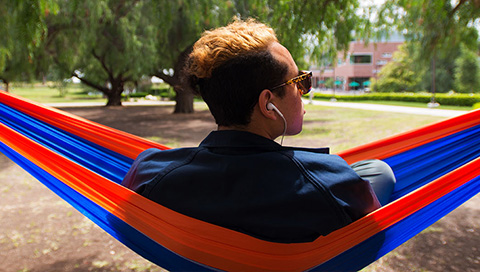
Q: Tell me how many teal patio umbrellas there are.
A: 4